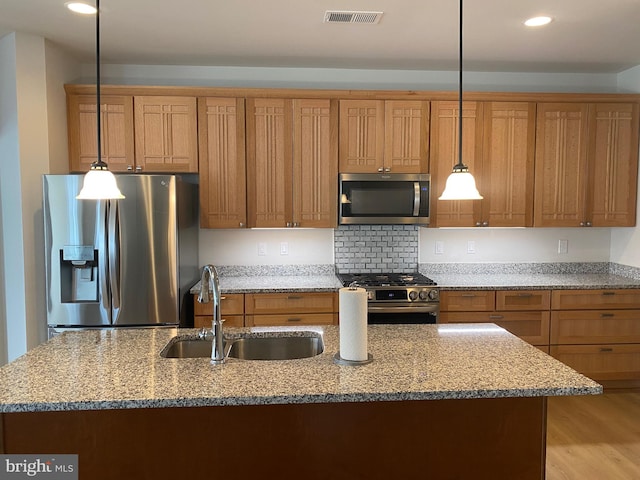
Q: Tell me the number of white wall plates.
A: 5